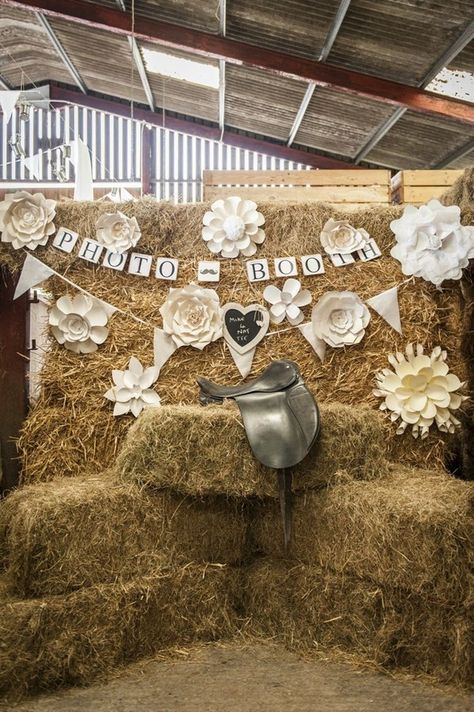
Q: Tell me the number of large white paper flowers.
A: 11